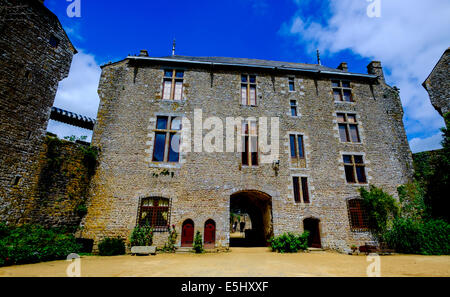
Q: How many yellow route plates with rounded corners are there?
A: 0